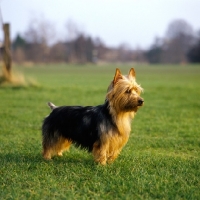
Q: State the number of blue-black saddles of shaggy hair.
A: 1